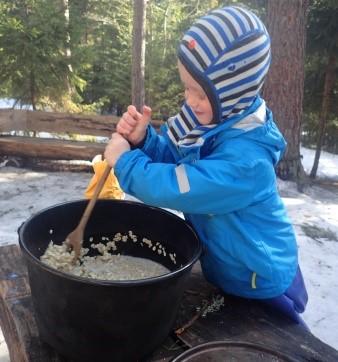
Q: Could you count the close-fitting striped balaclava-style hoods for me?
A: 1